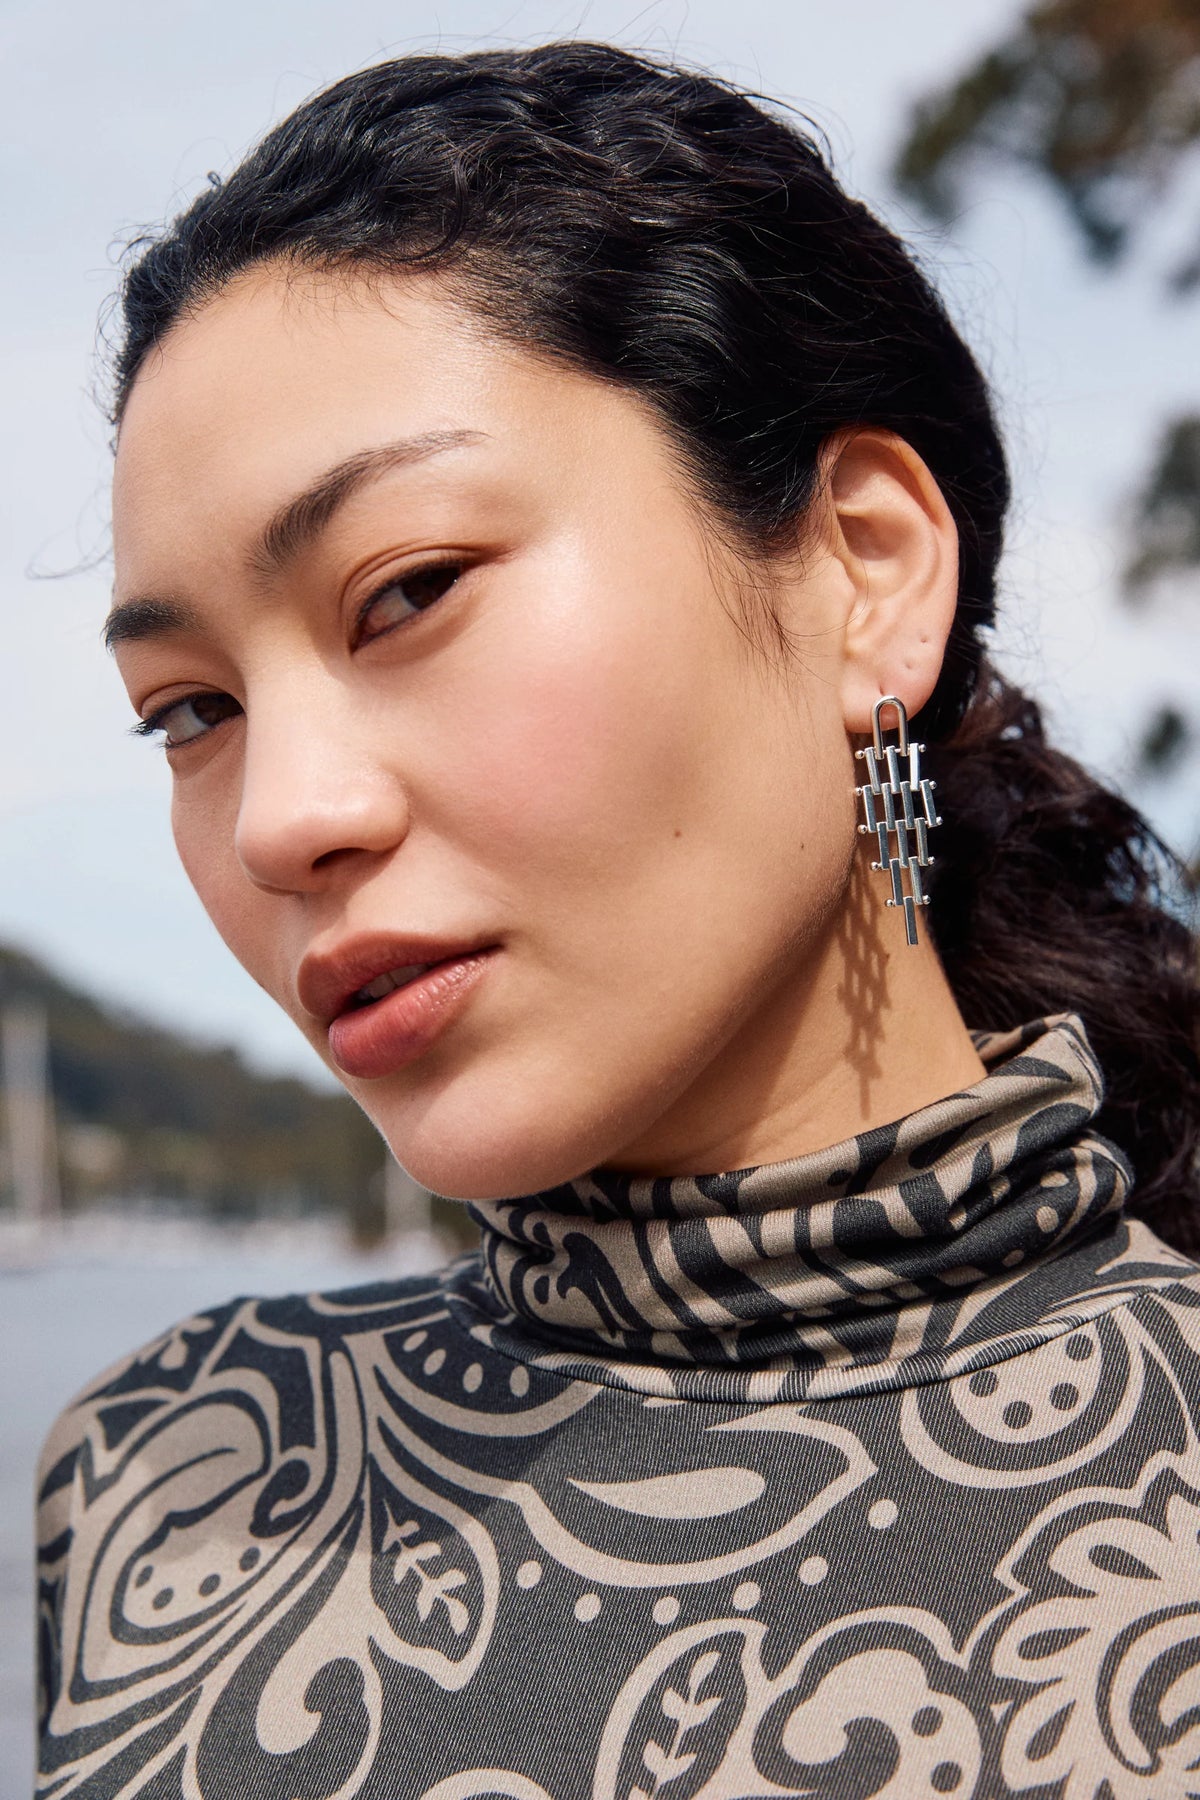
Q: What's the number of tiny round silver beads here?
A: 10